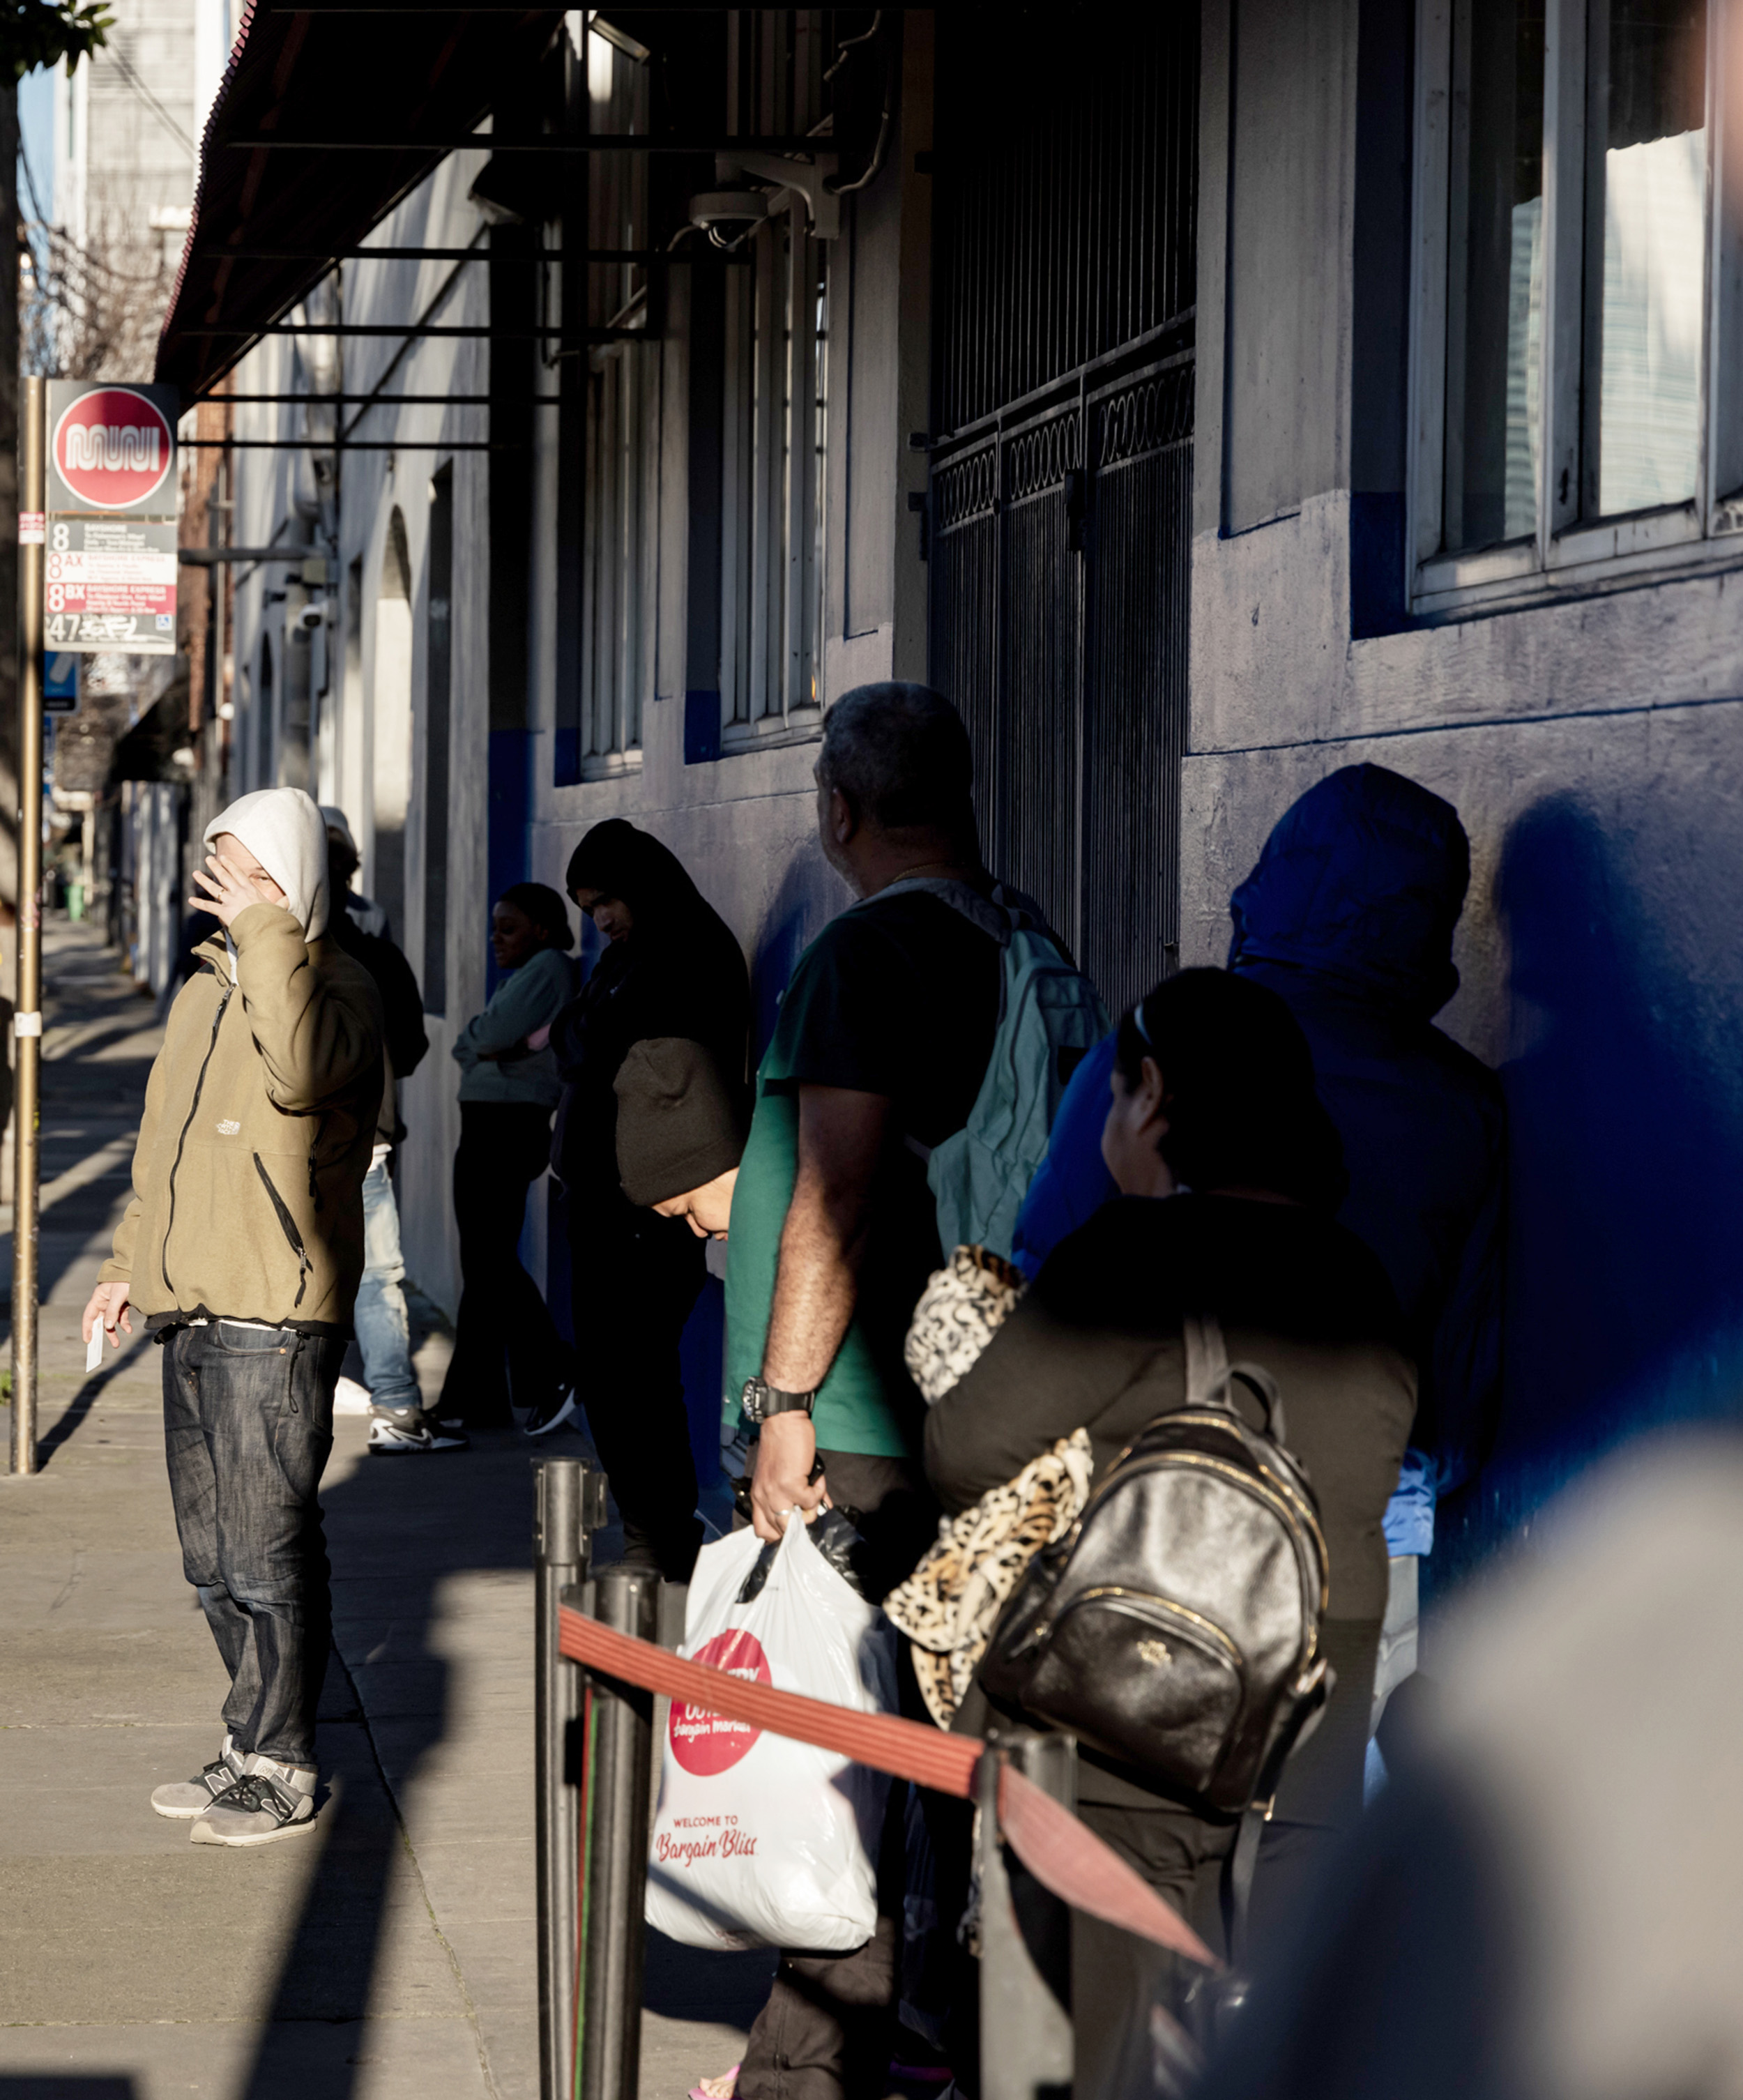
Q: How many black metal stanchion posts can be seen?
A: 3